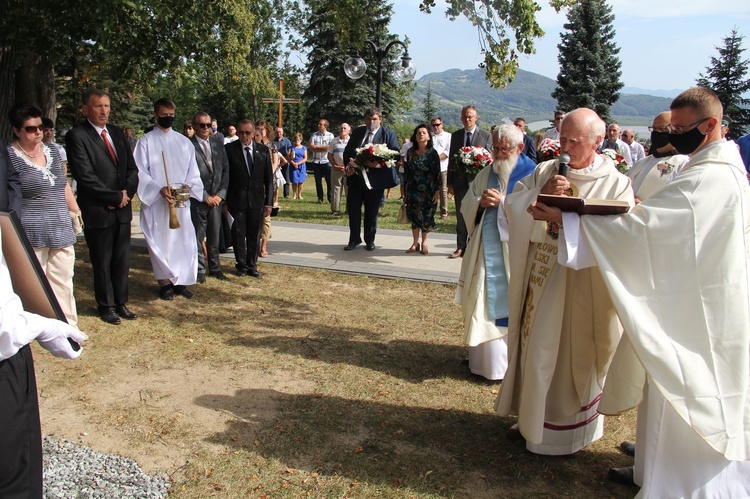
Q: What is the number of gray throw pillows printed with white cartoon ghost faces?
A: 0